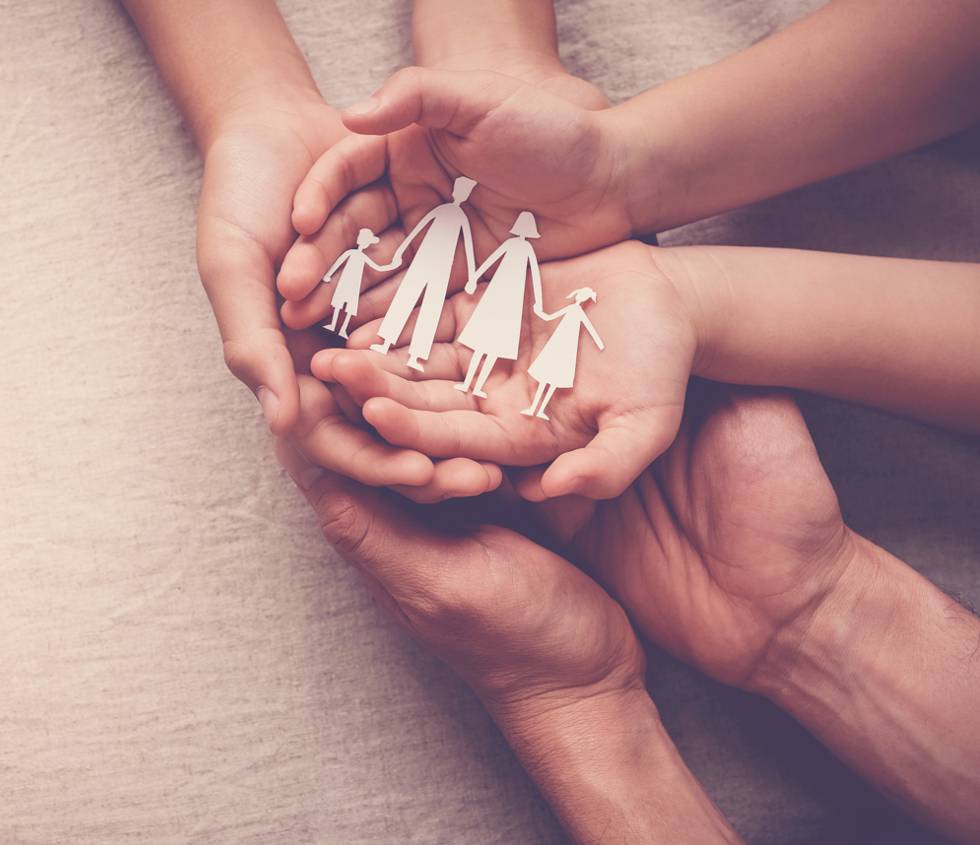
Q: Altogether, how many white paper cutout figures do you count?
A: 4